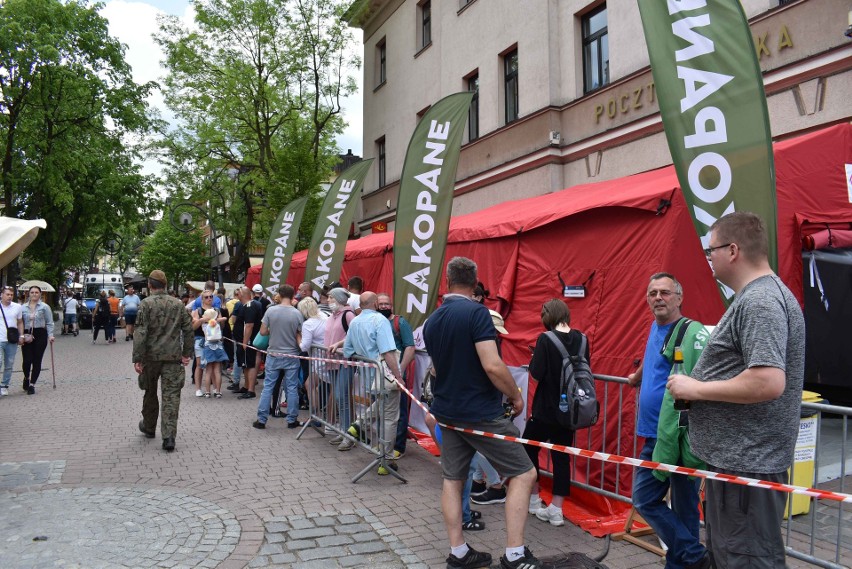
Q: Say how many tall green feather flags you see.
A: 4